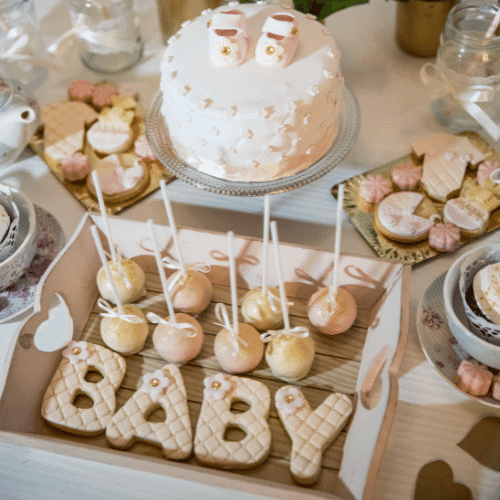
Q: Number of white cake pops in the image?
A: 4